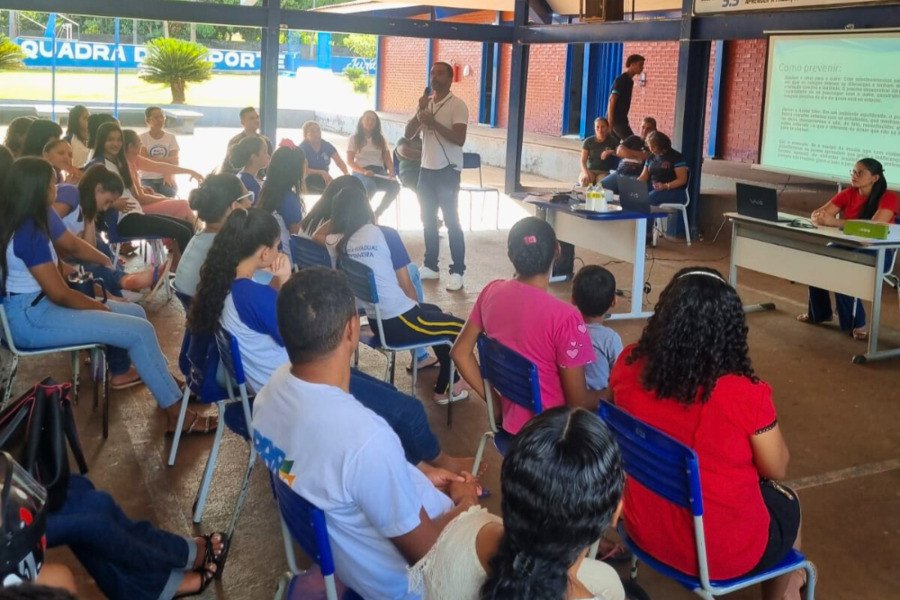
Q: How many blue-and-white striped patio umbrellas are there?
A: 0